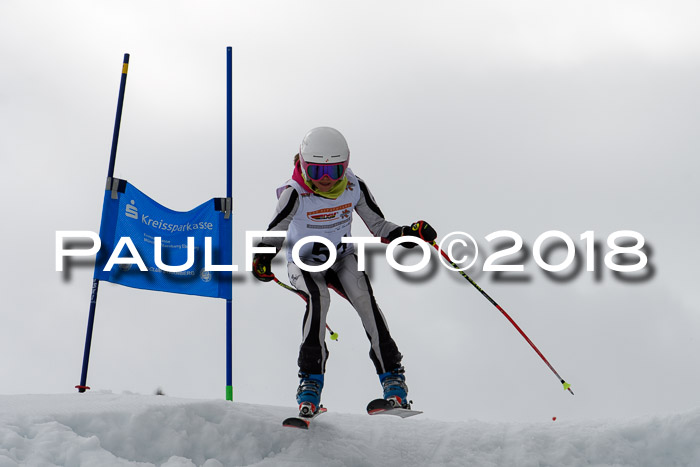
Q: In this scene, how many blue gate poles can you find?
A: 2